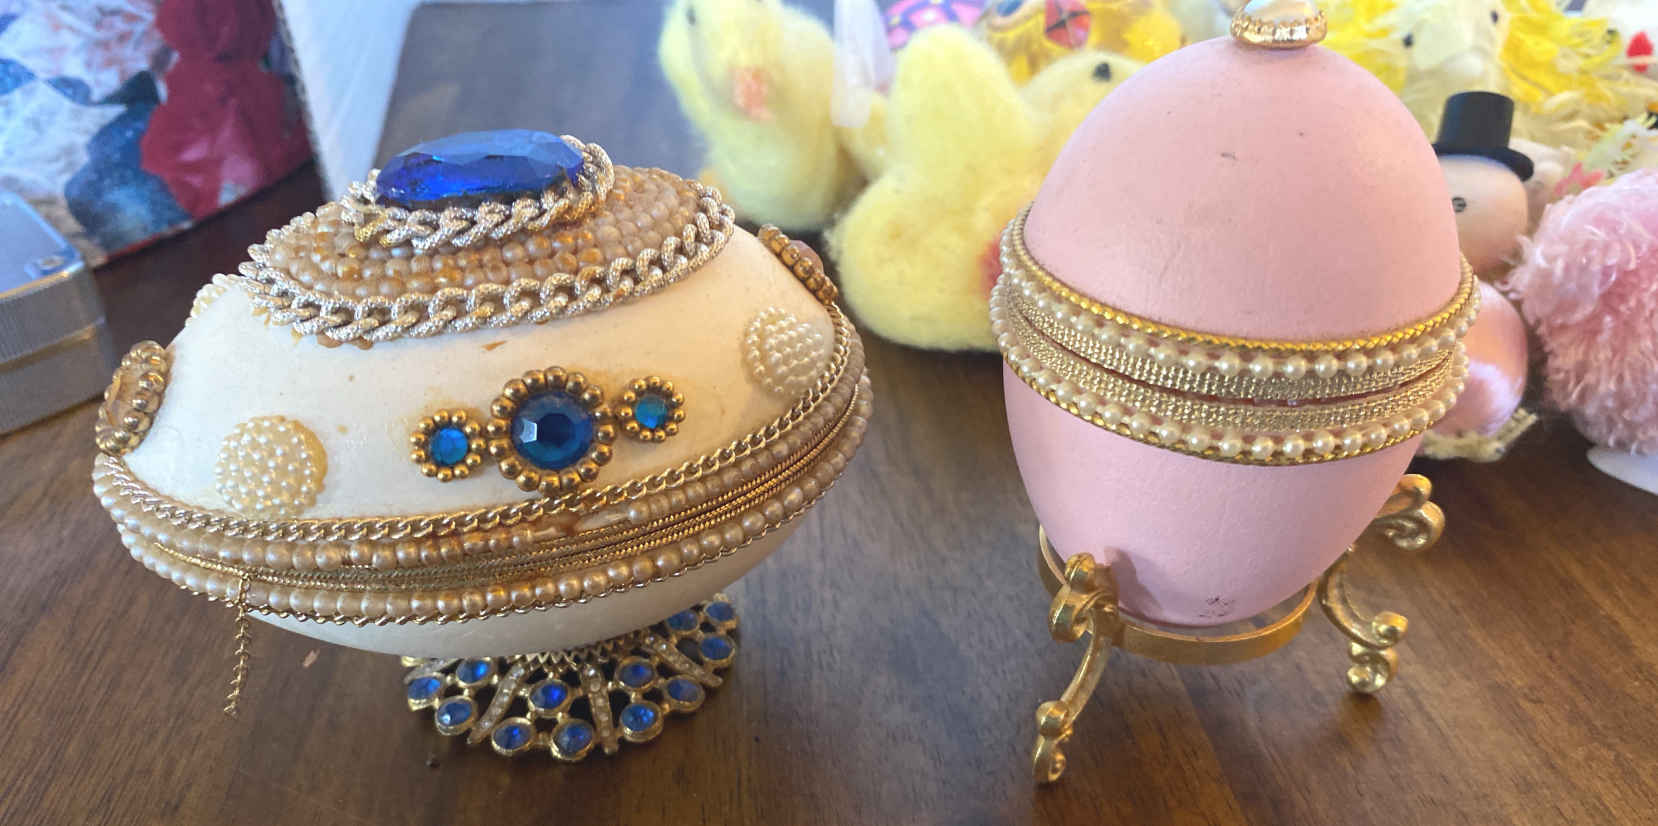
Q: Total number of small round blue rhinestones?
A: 14